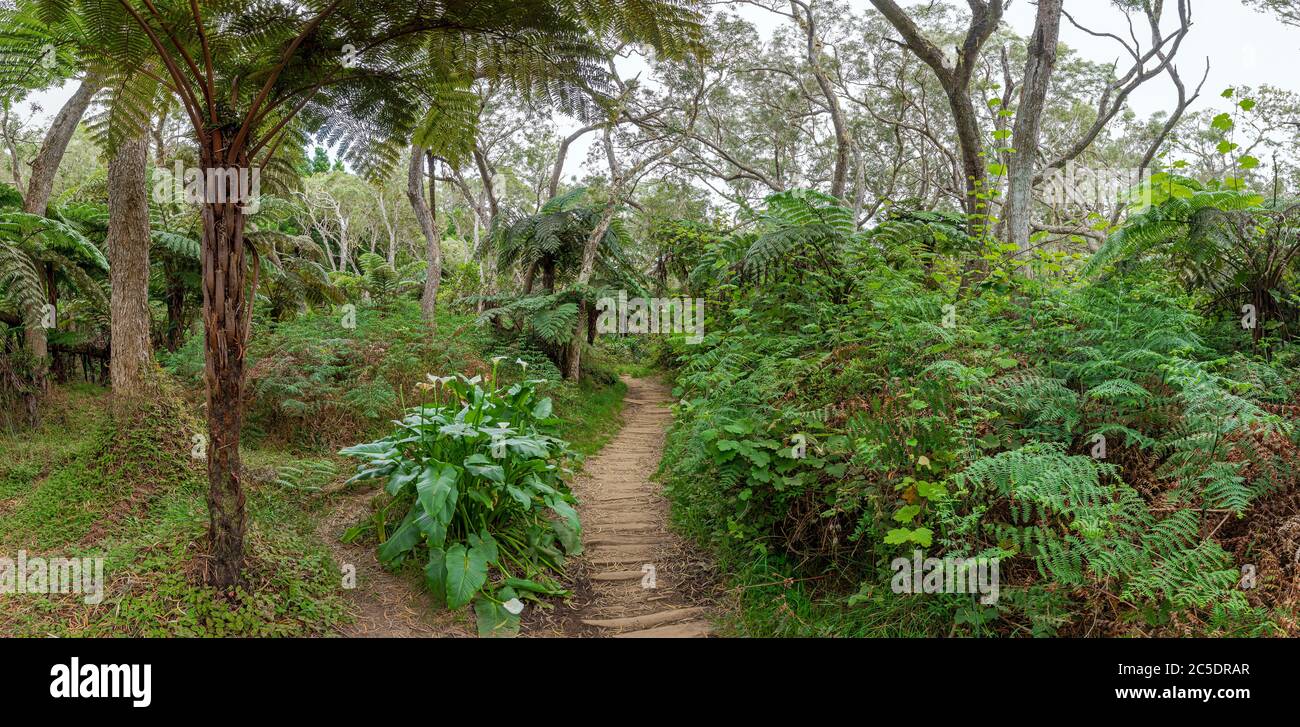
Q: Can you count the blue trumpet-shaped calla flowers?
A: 0